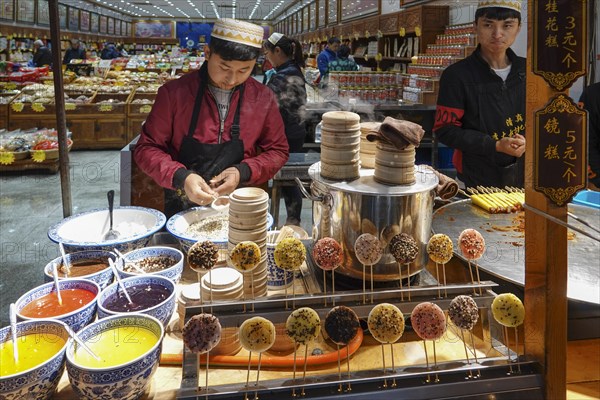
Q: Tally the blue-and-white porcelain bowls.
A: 8